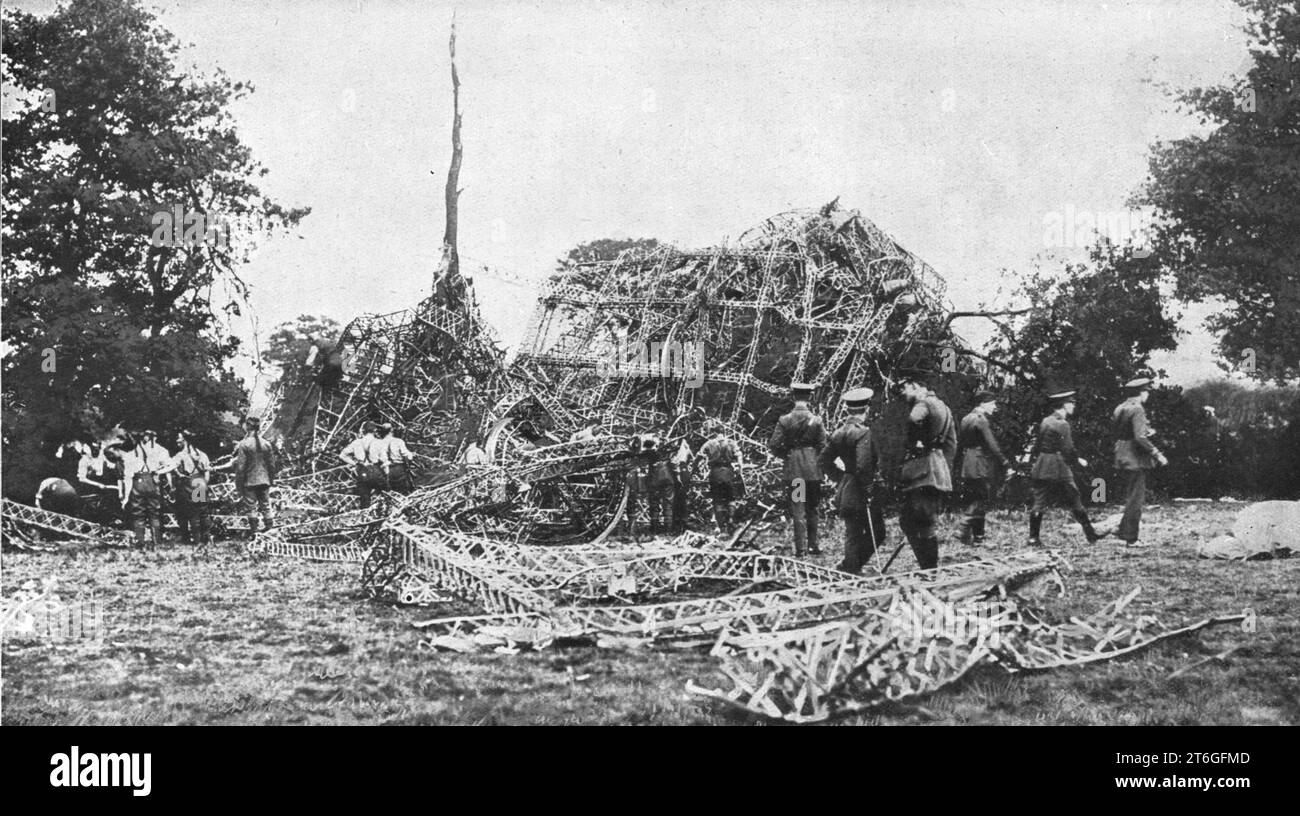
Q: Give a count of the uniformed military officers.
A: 6